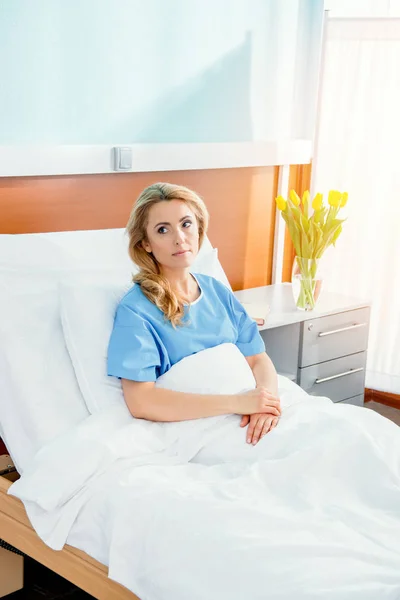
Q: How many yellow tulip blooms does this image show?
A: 6